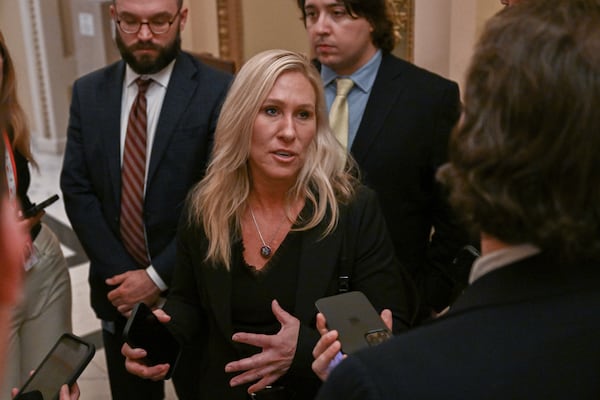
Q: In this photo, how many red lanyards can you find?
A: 1